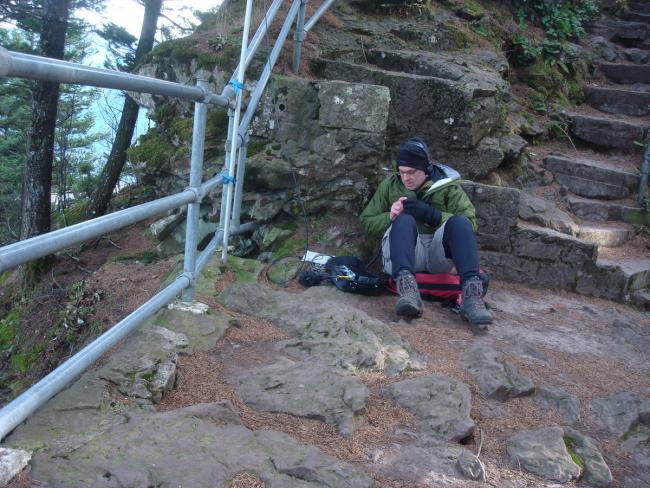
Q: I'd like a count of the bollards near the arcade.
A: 0